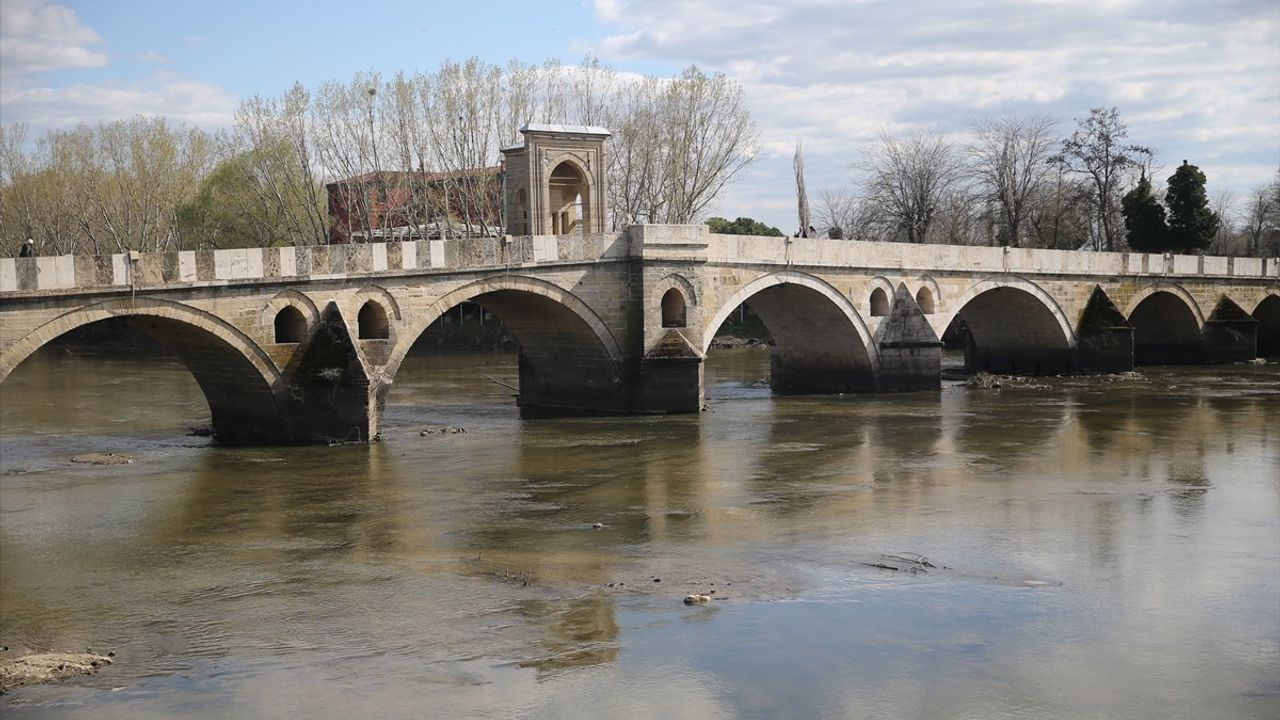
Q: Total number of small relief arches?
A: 5